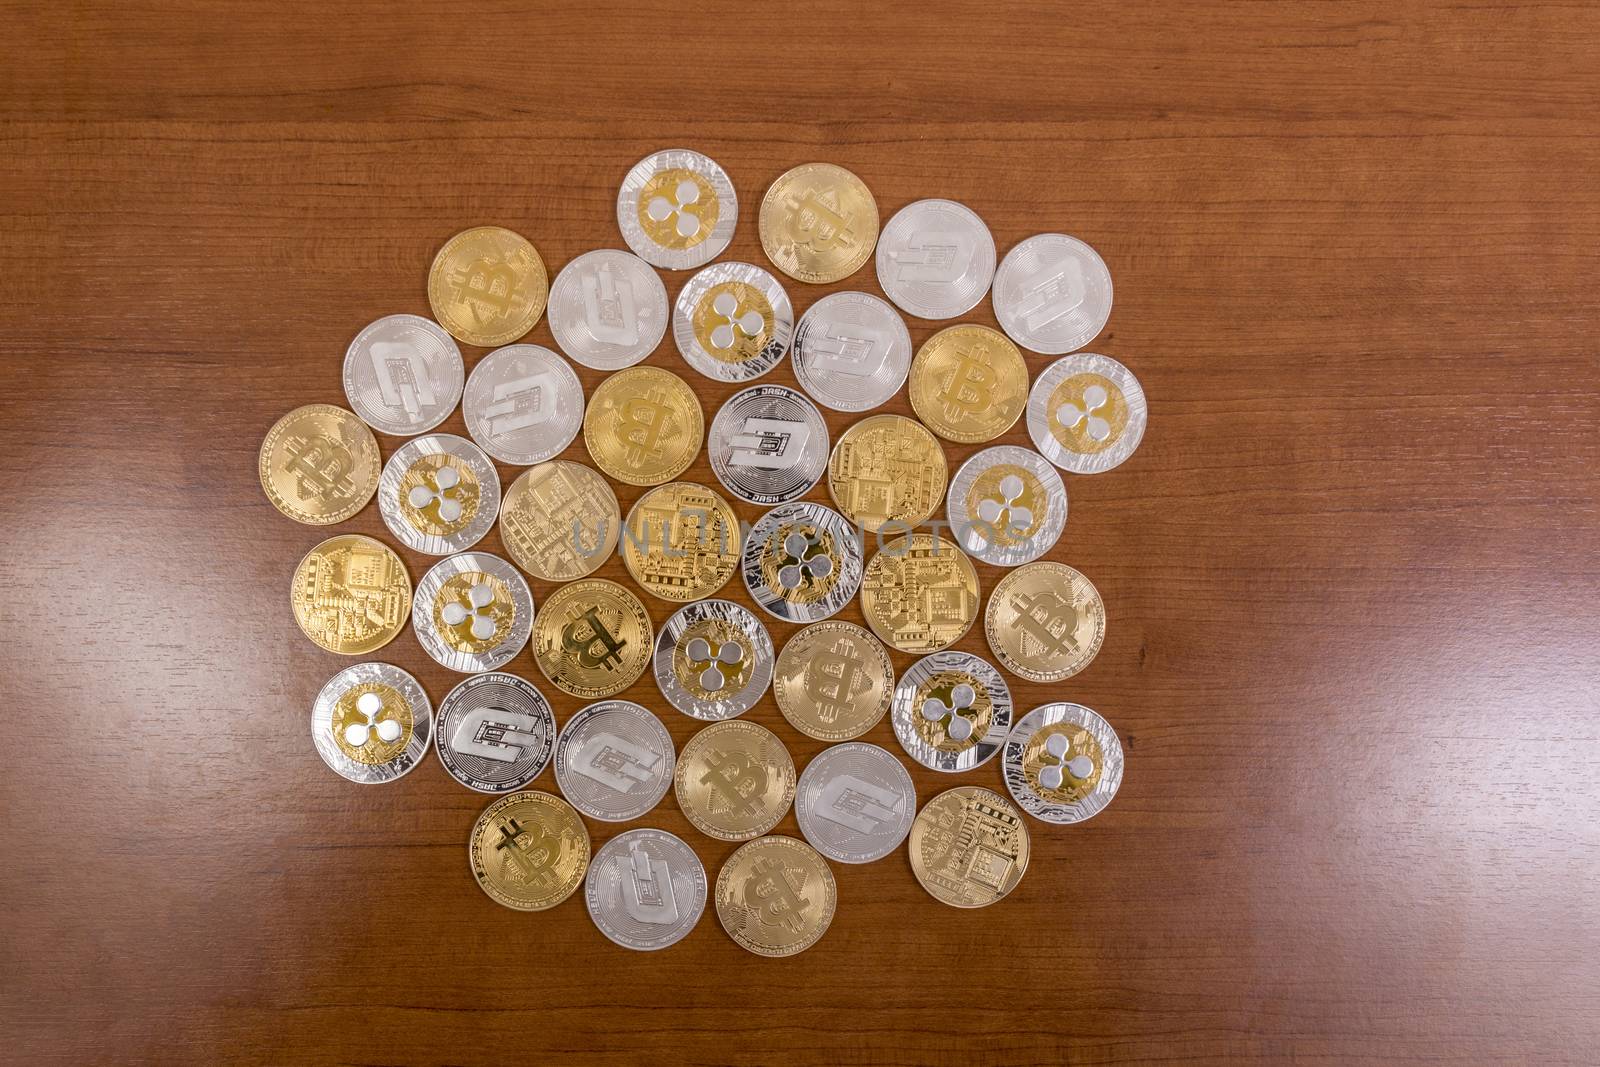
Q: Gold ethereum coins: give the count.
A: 0